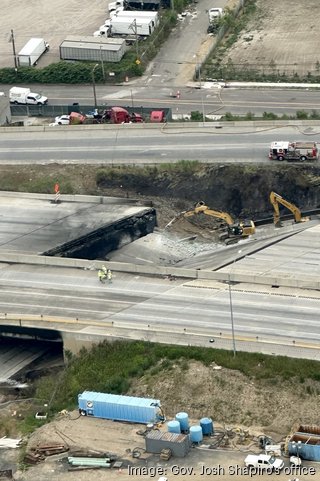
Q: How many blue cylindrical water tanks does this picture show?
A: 4